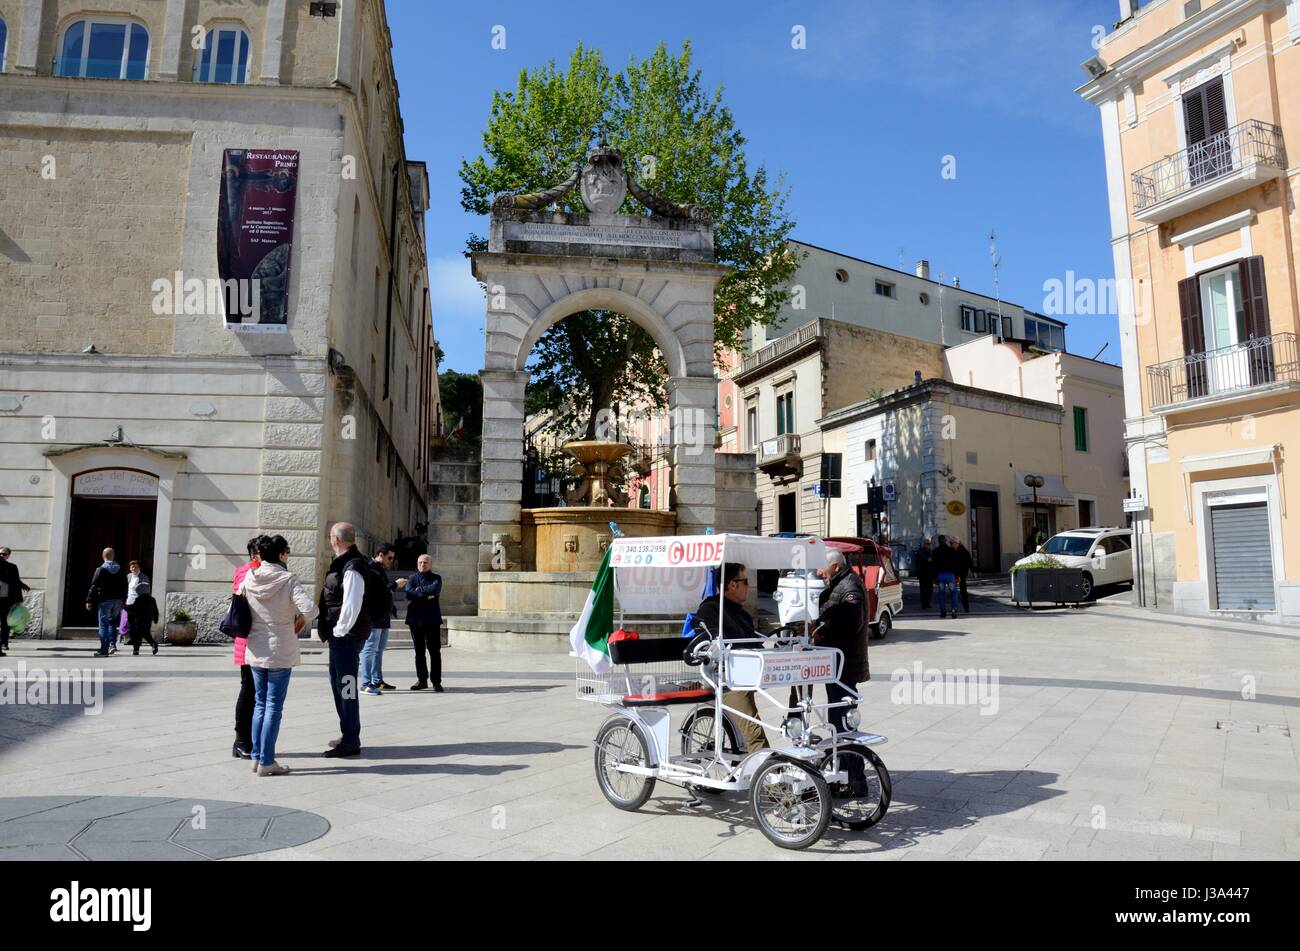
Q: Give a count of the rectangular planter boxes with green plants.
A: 1